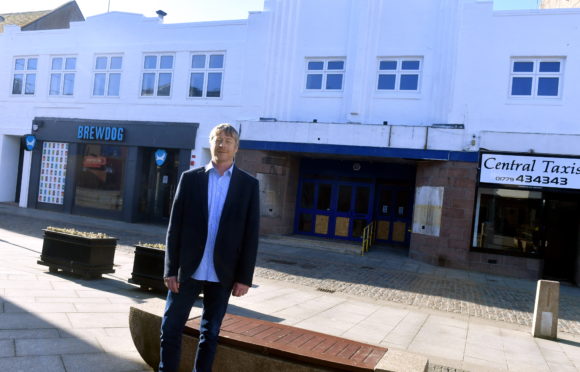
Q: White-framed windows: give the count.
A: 8